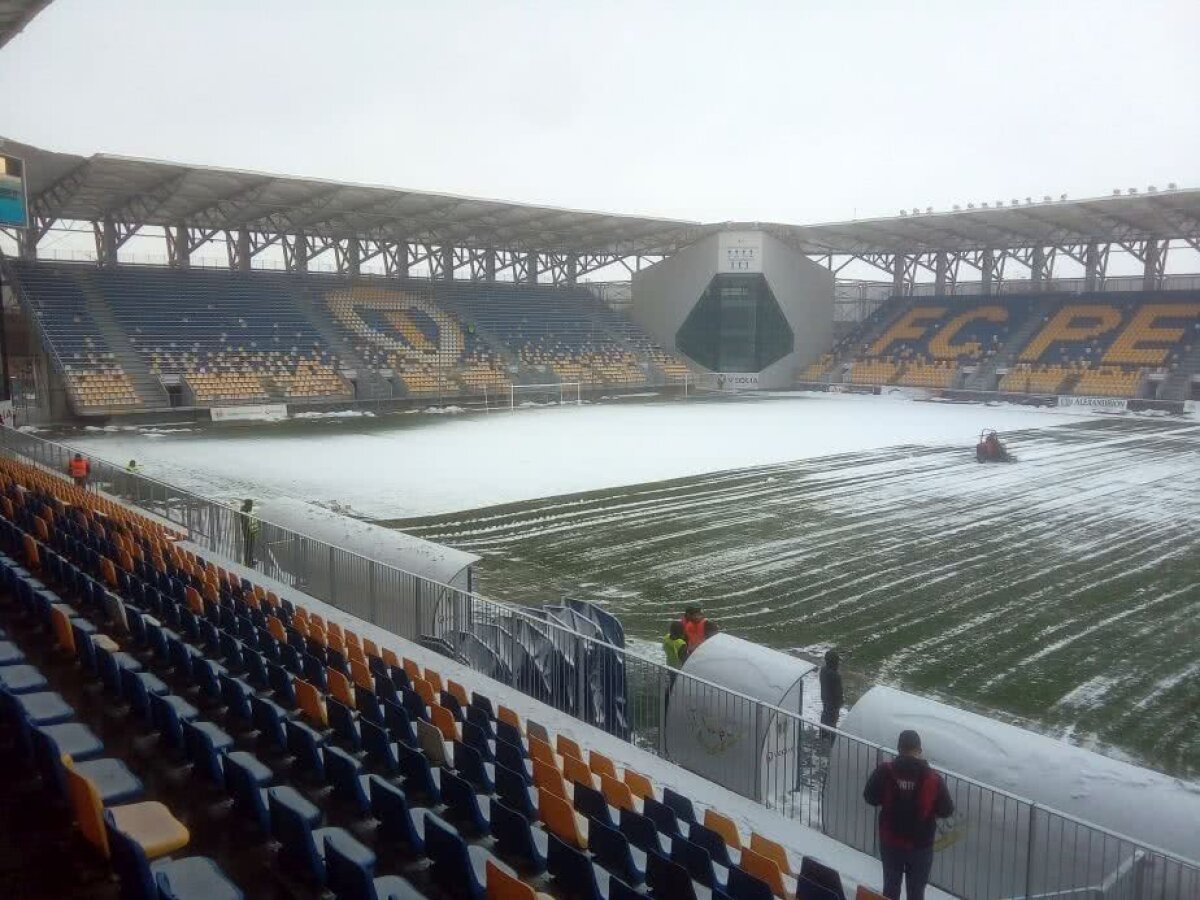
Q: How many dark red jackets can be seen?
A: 1